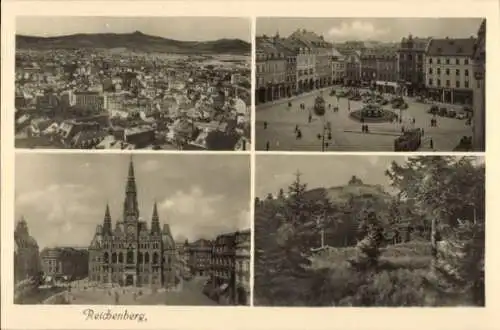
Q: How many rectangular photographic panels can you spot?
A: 4